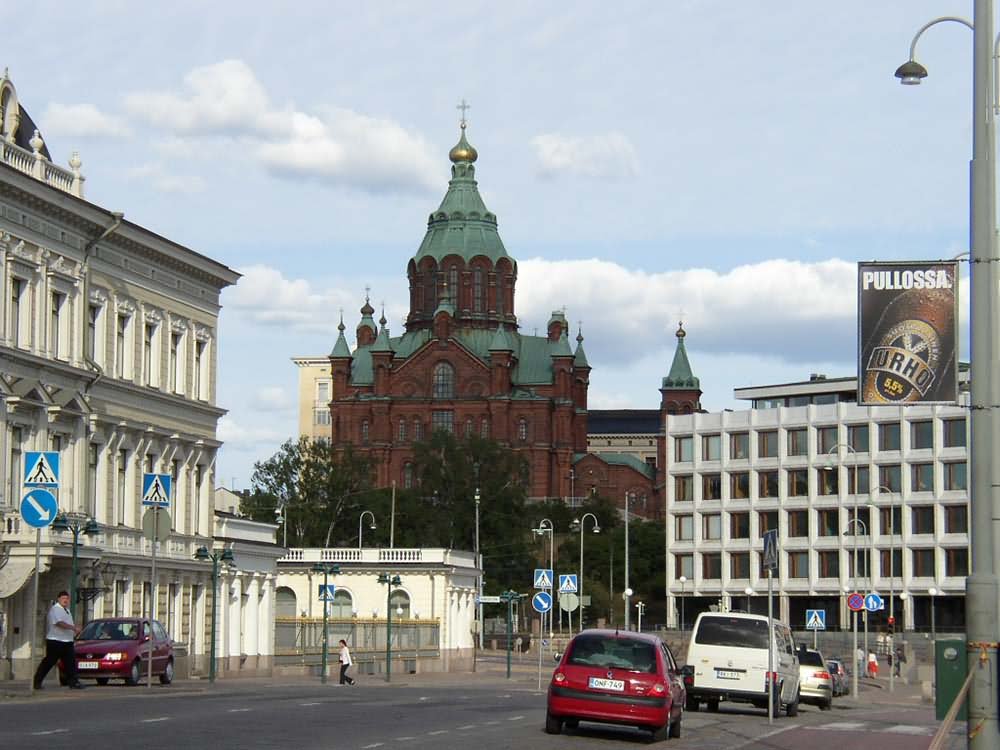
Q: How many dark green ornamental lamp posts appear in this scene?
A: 5